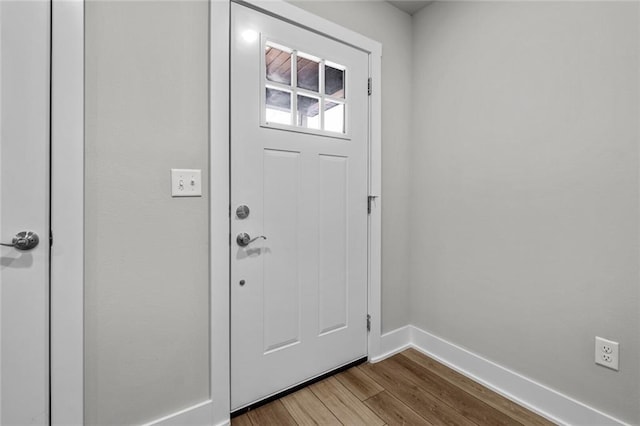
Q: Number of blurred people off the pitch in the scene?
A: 0